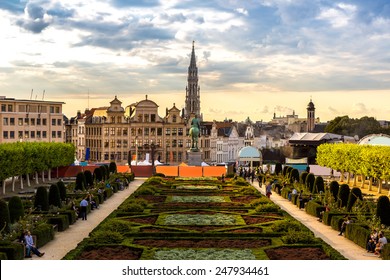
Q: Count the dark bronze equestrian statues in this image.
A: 1